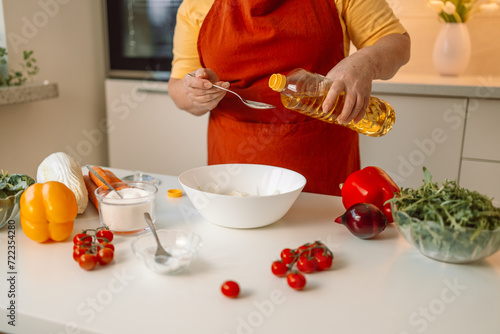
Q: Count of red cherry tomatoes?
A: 15